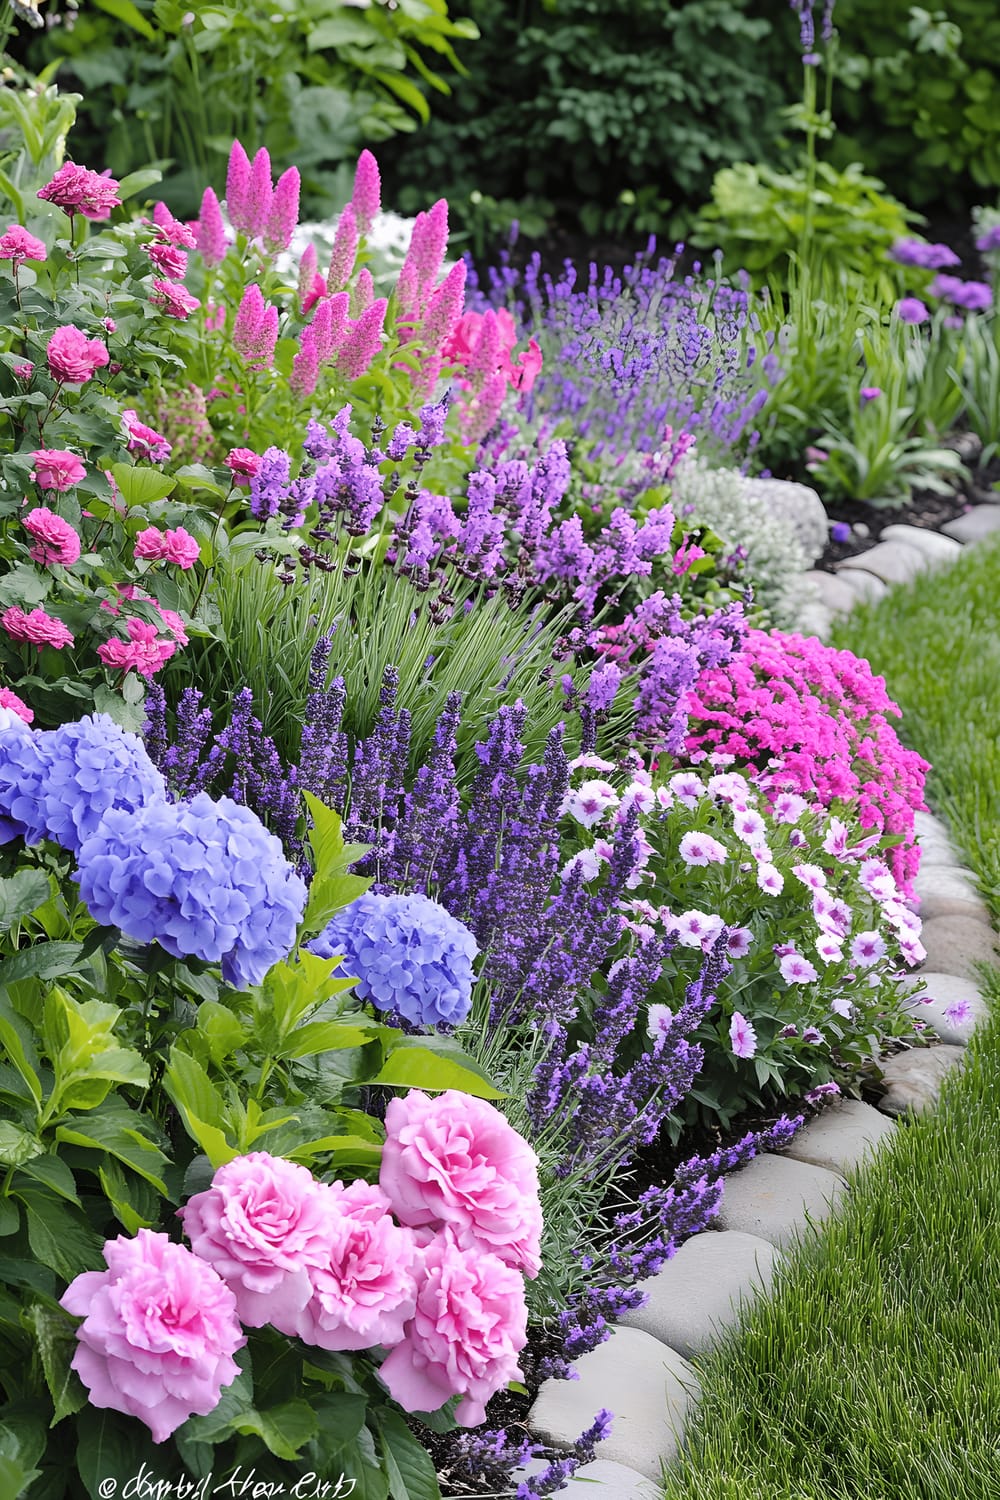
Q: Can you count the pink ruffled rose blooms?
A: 5